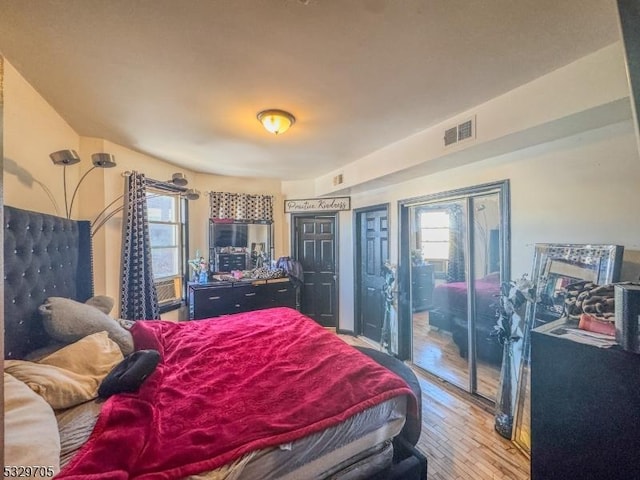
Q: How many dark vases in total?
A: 2